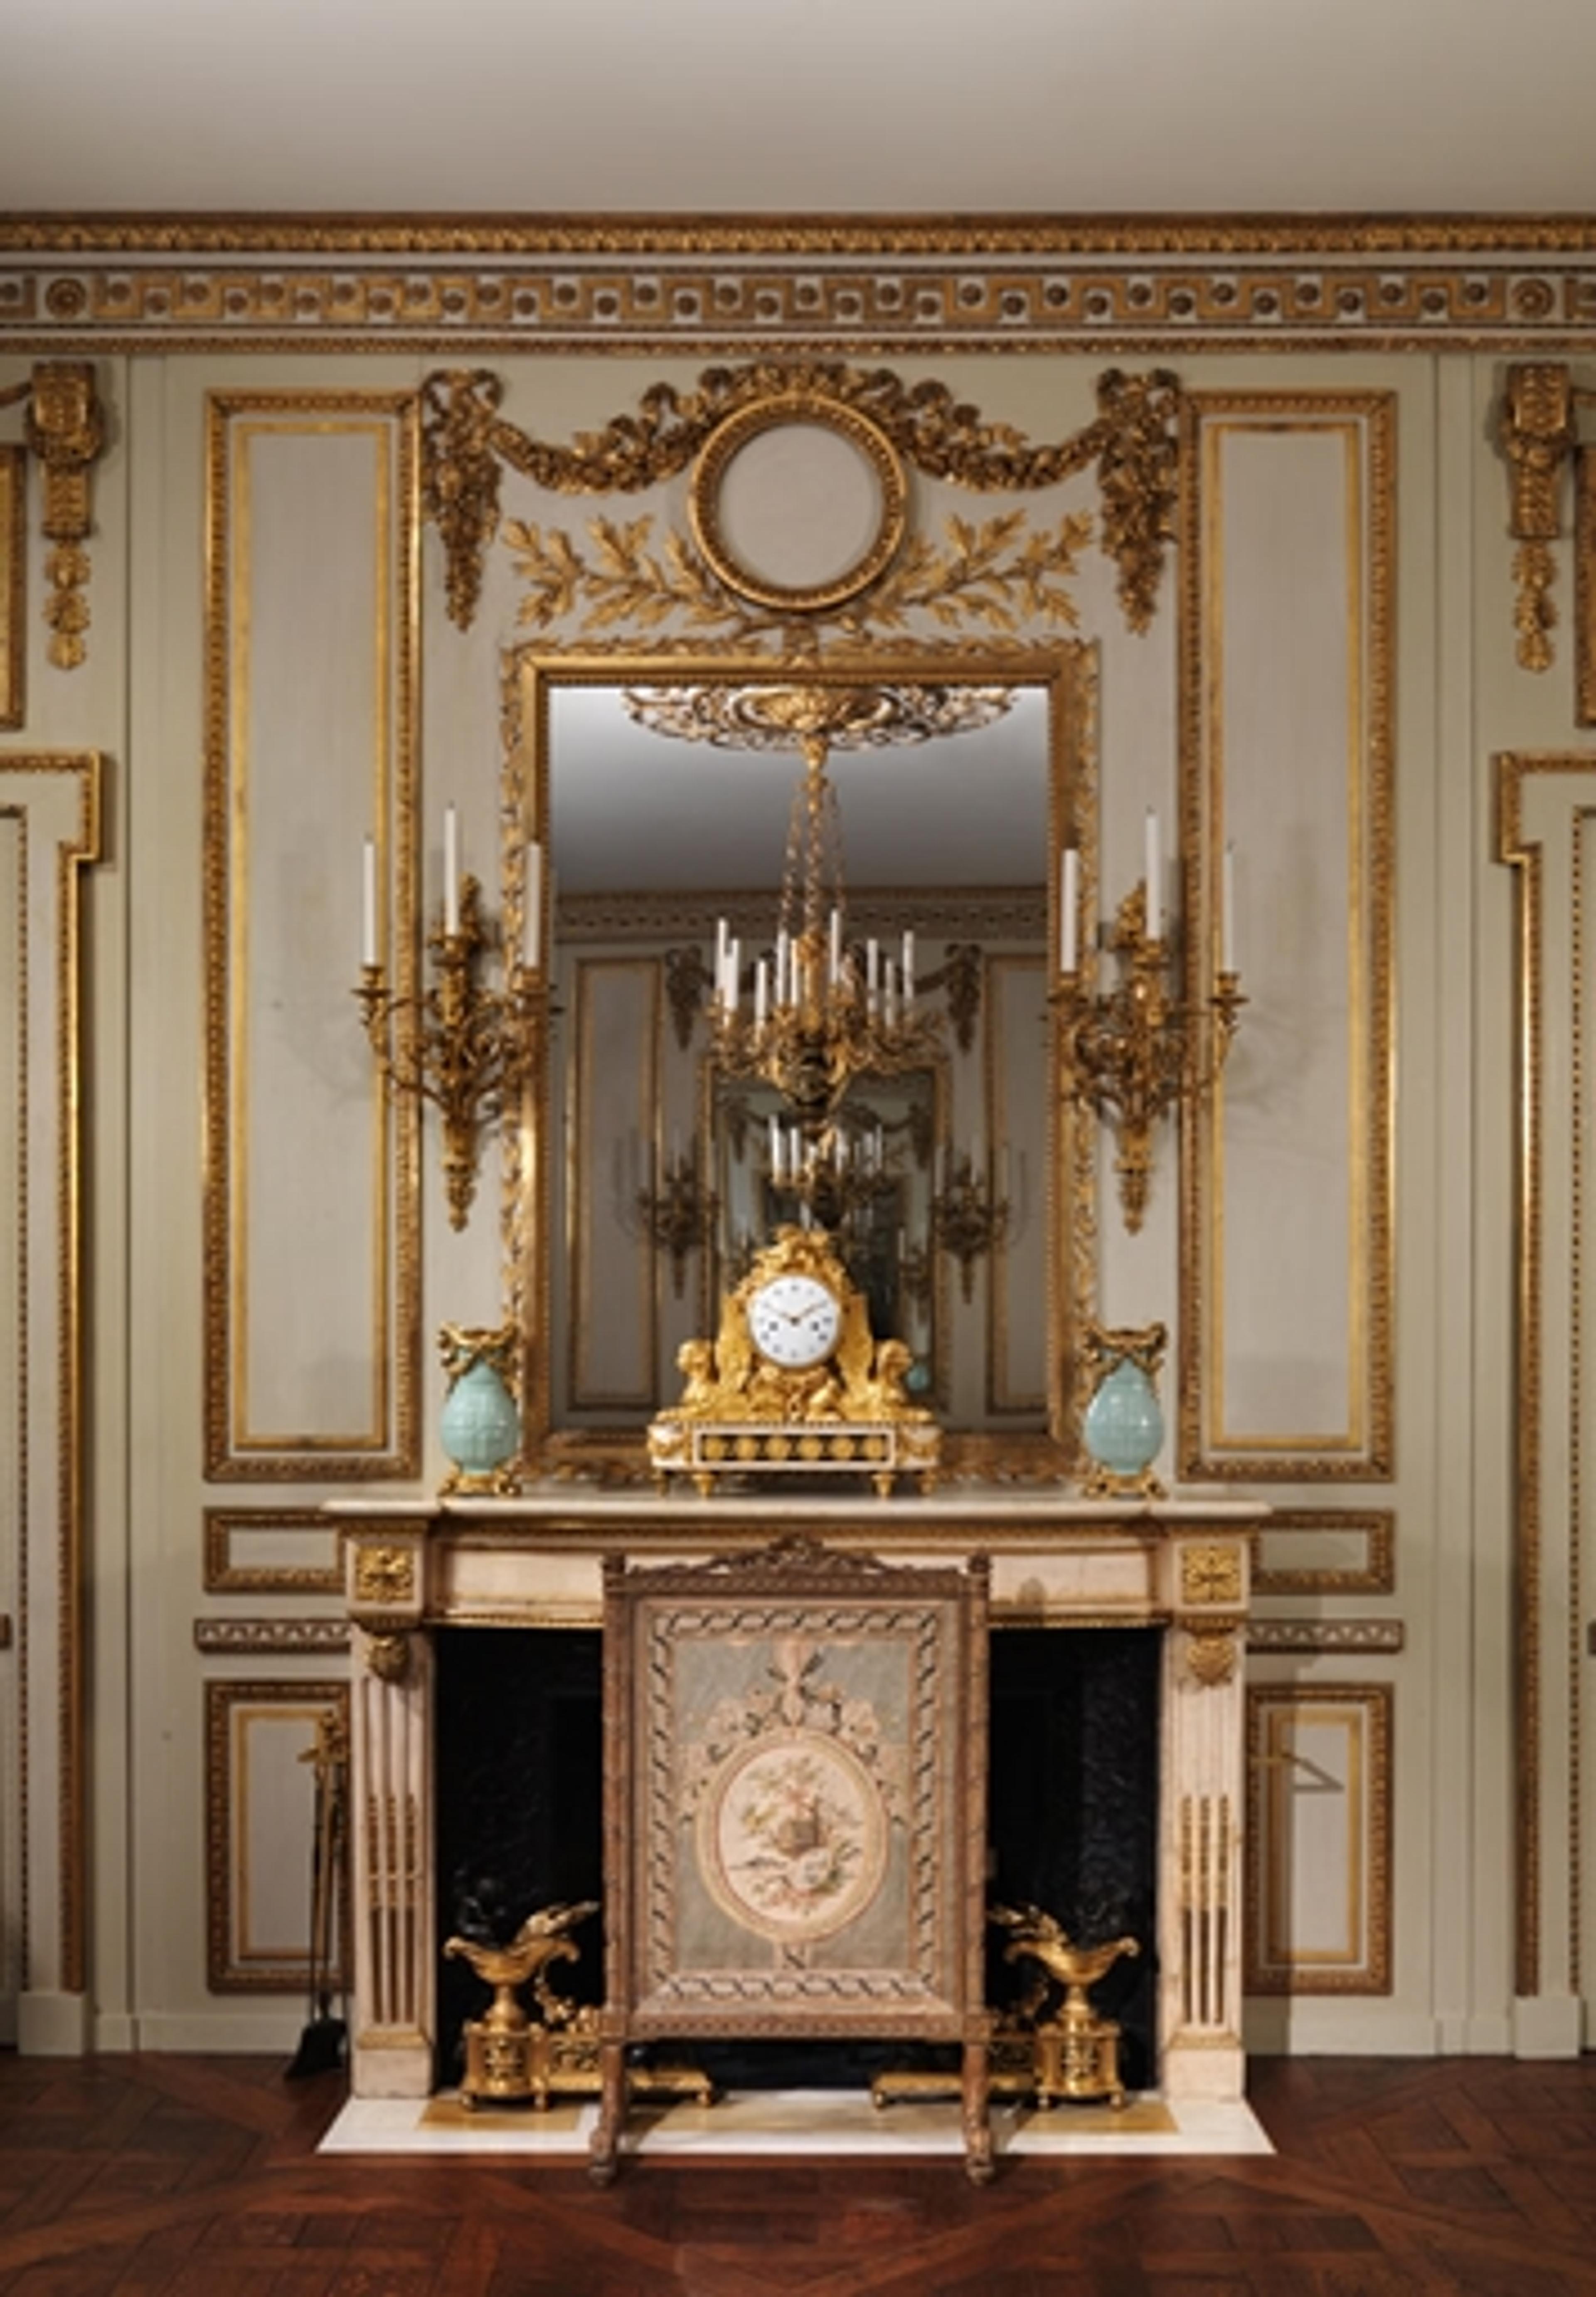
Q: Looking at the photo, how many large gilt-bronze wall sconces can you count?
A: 2